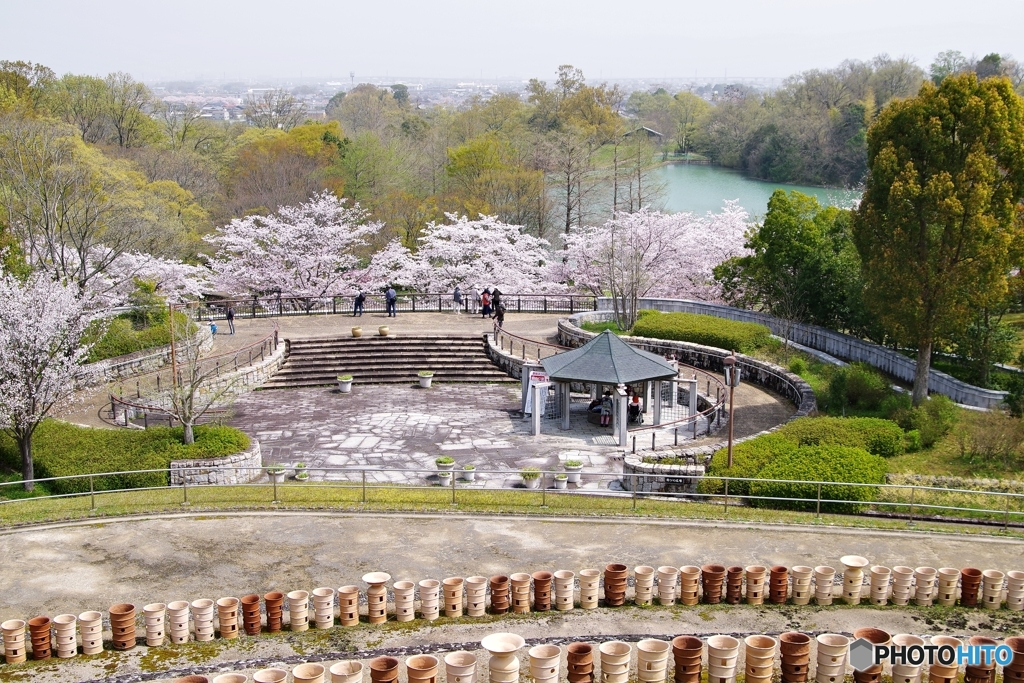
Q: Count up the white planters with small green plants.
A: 11